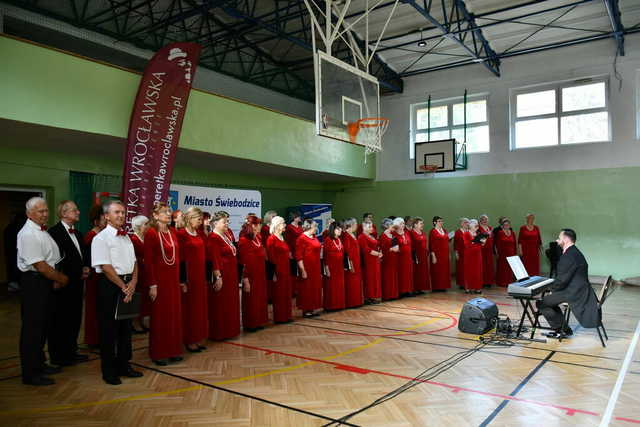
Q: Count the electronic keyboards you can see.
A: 1